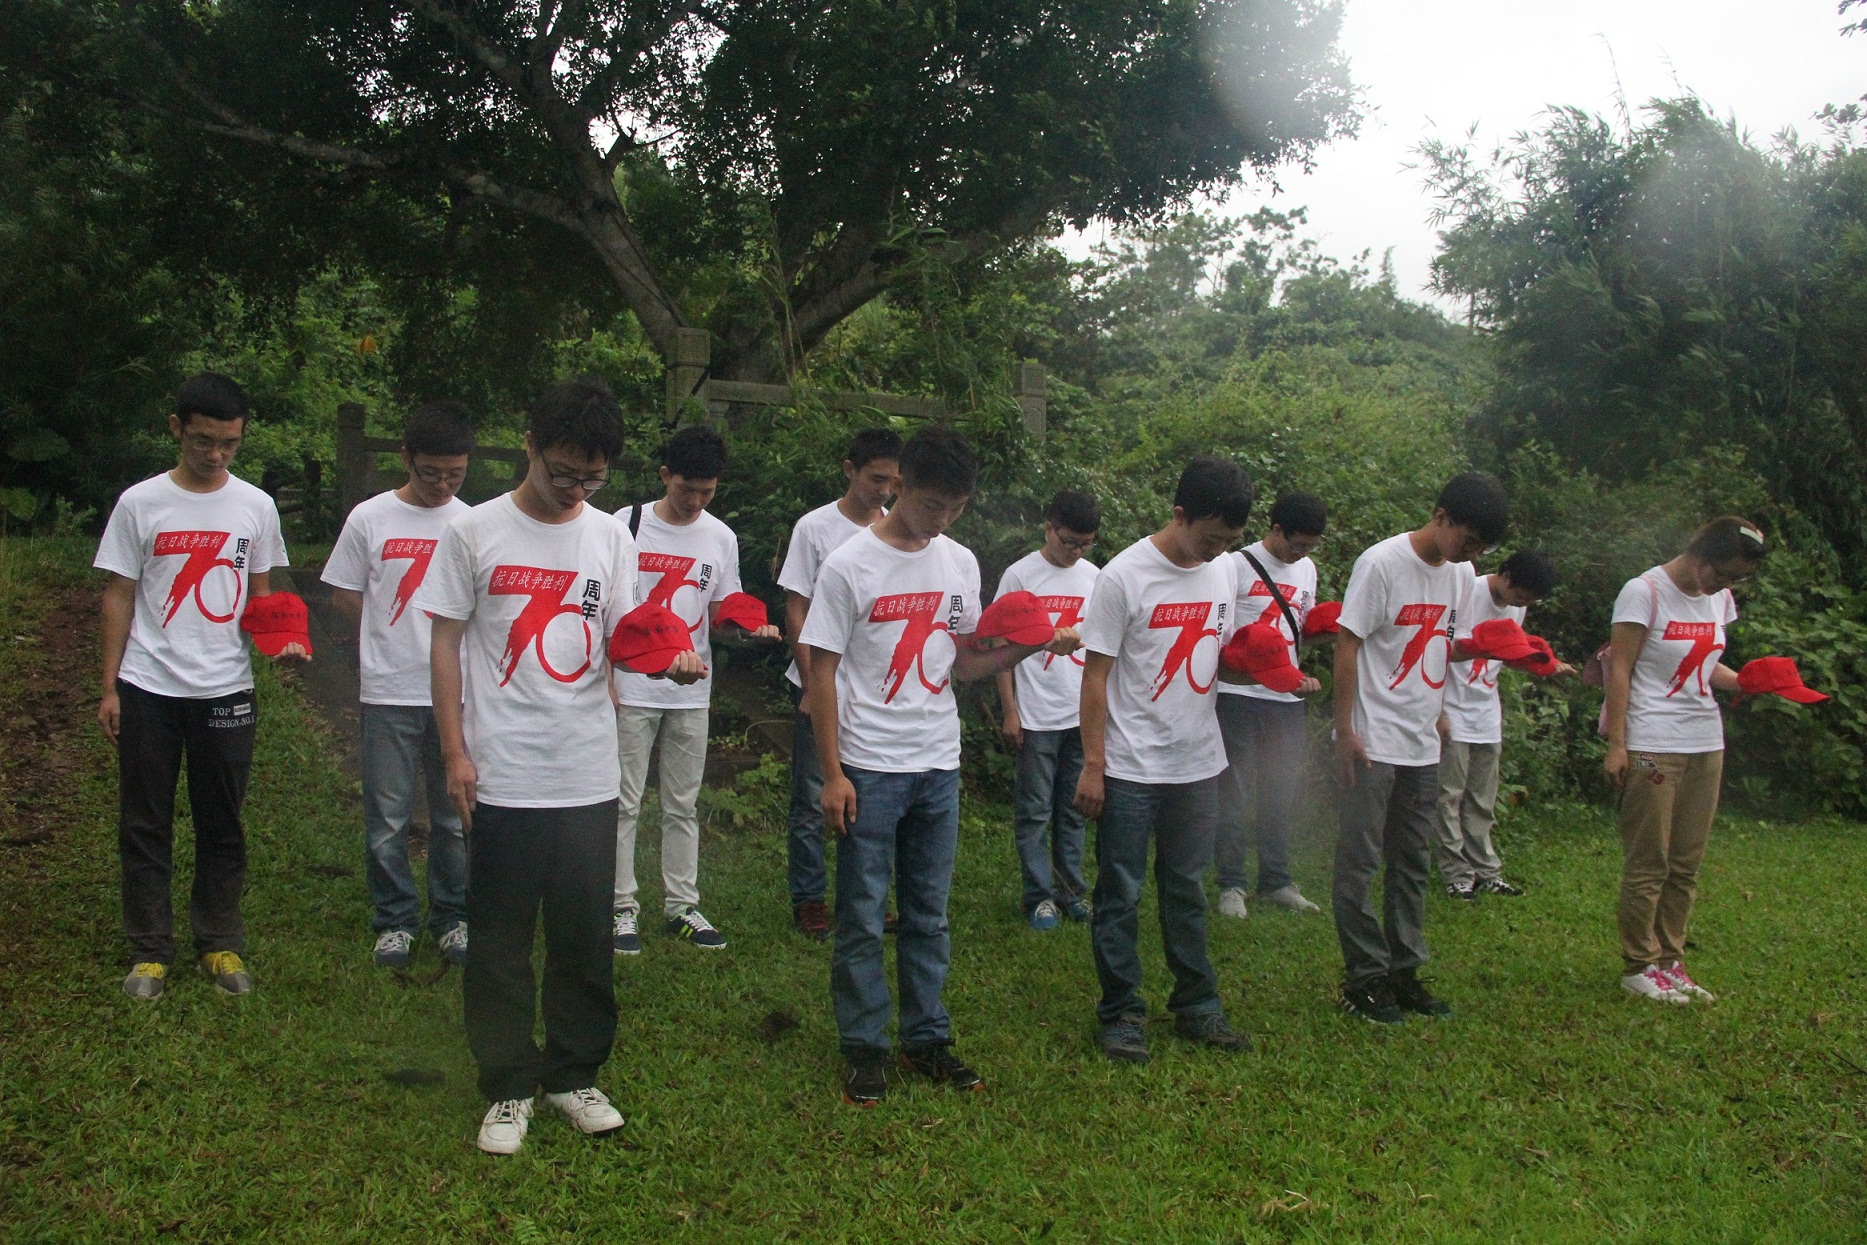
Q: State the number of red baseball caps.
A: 9